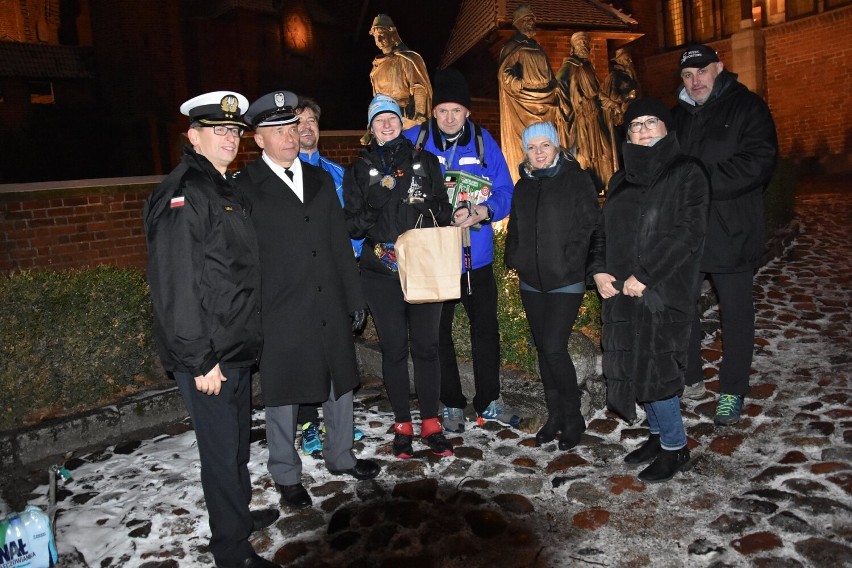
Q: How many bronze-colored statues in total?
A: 4